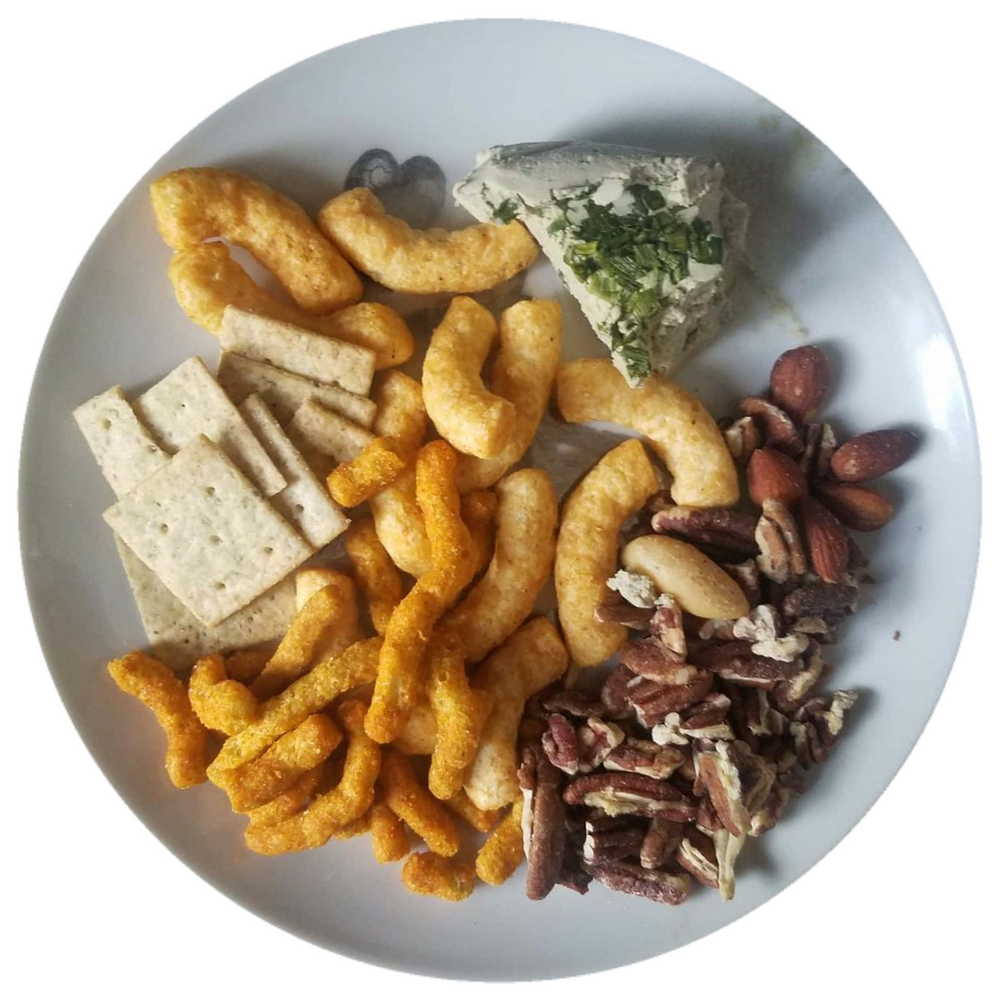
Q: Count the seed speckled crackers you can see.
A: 8